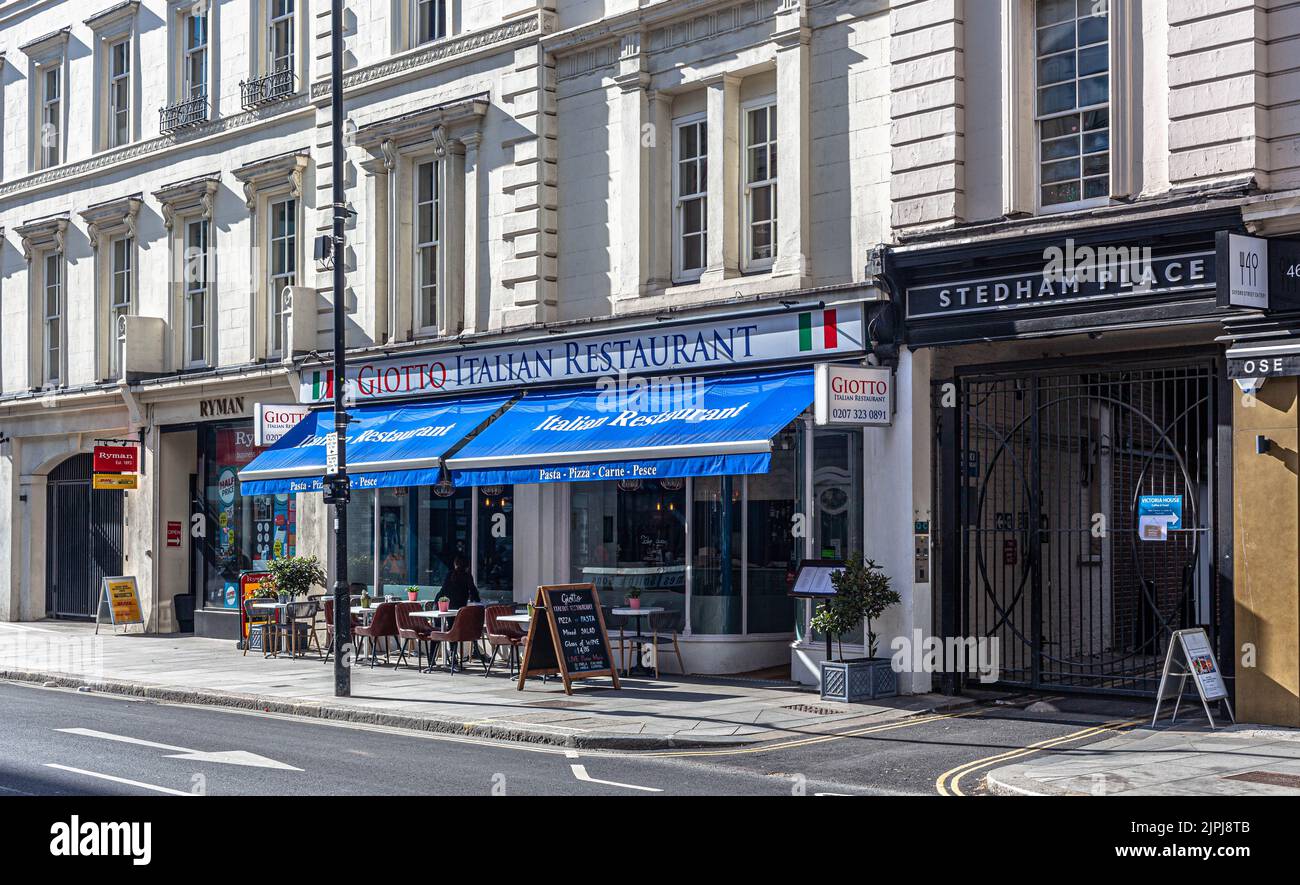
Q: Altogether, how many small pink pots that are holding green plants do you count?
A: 3